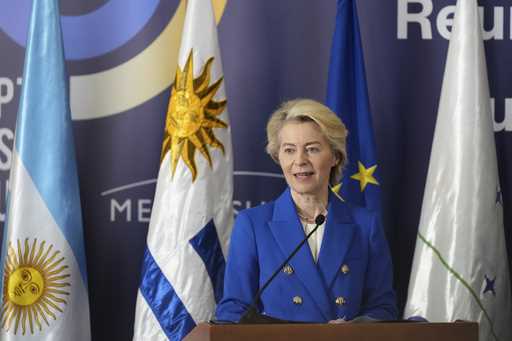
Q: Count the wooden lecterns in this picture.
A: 1